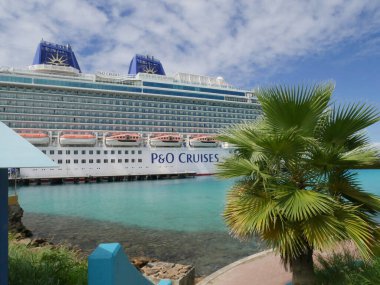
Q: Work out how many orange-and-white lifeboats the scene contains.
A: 5